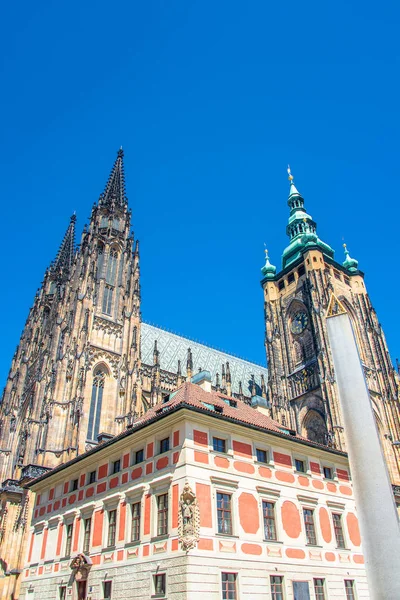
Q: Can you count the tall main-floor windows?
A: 9